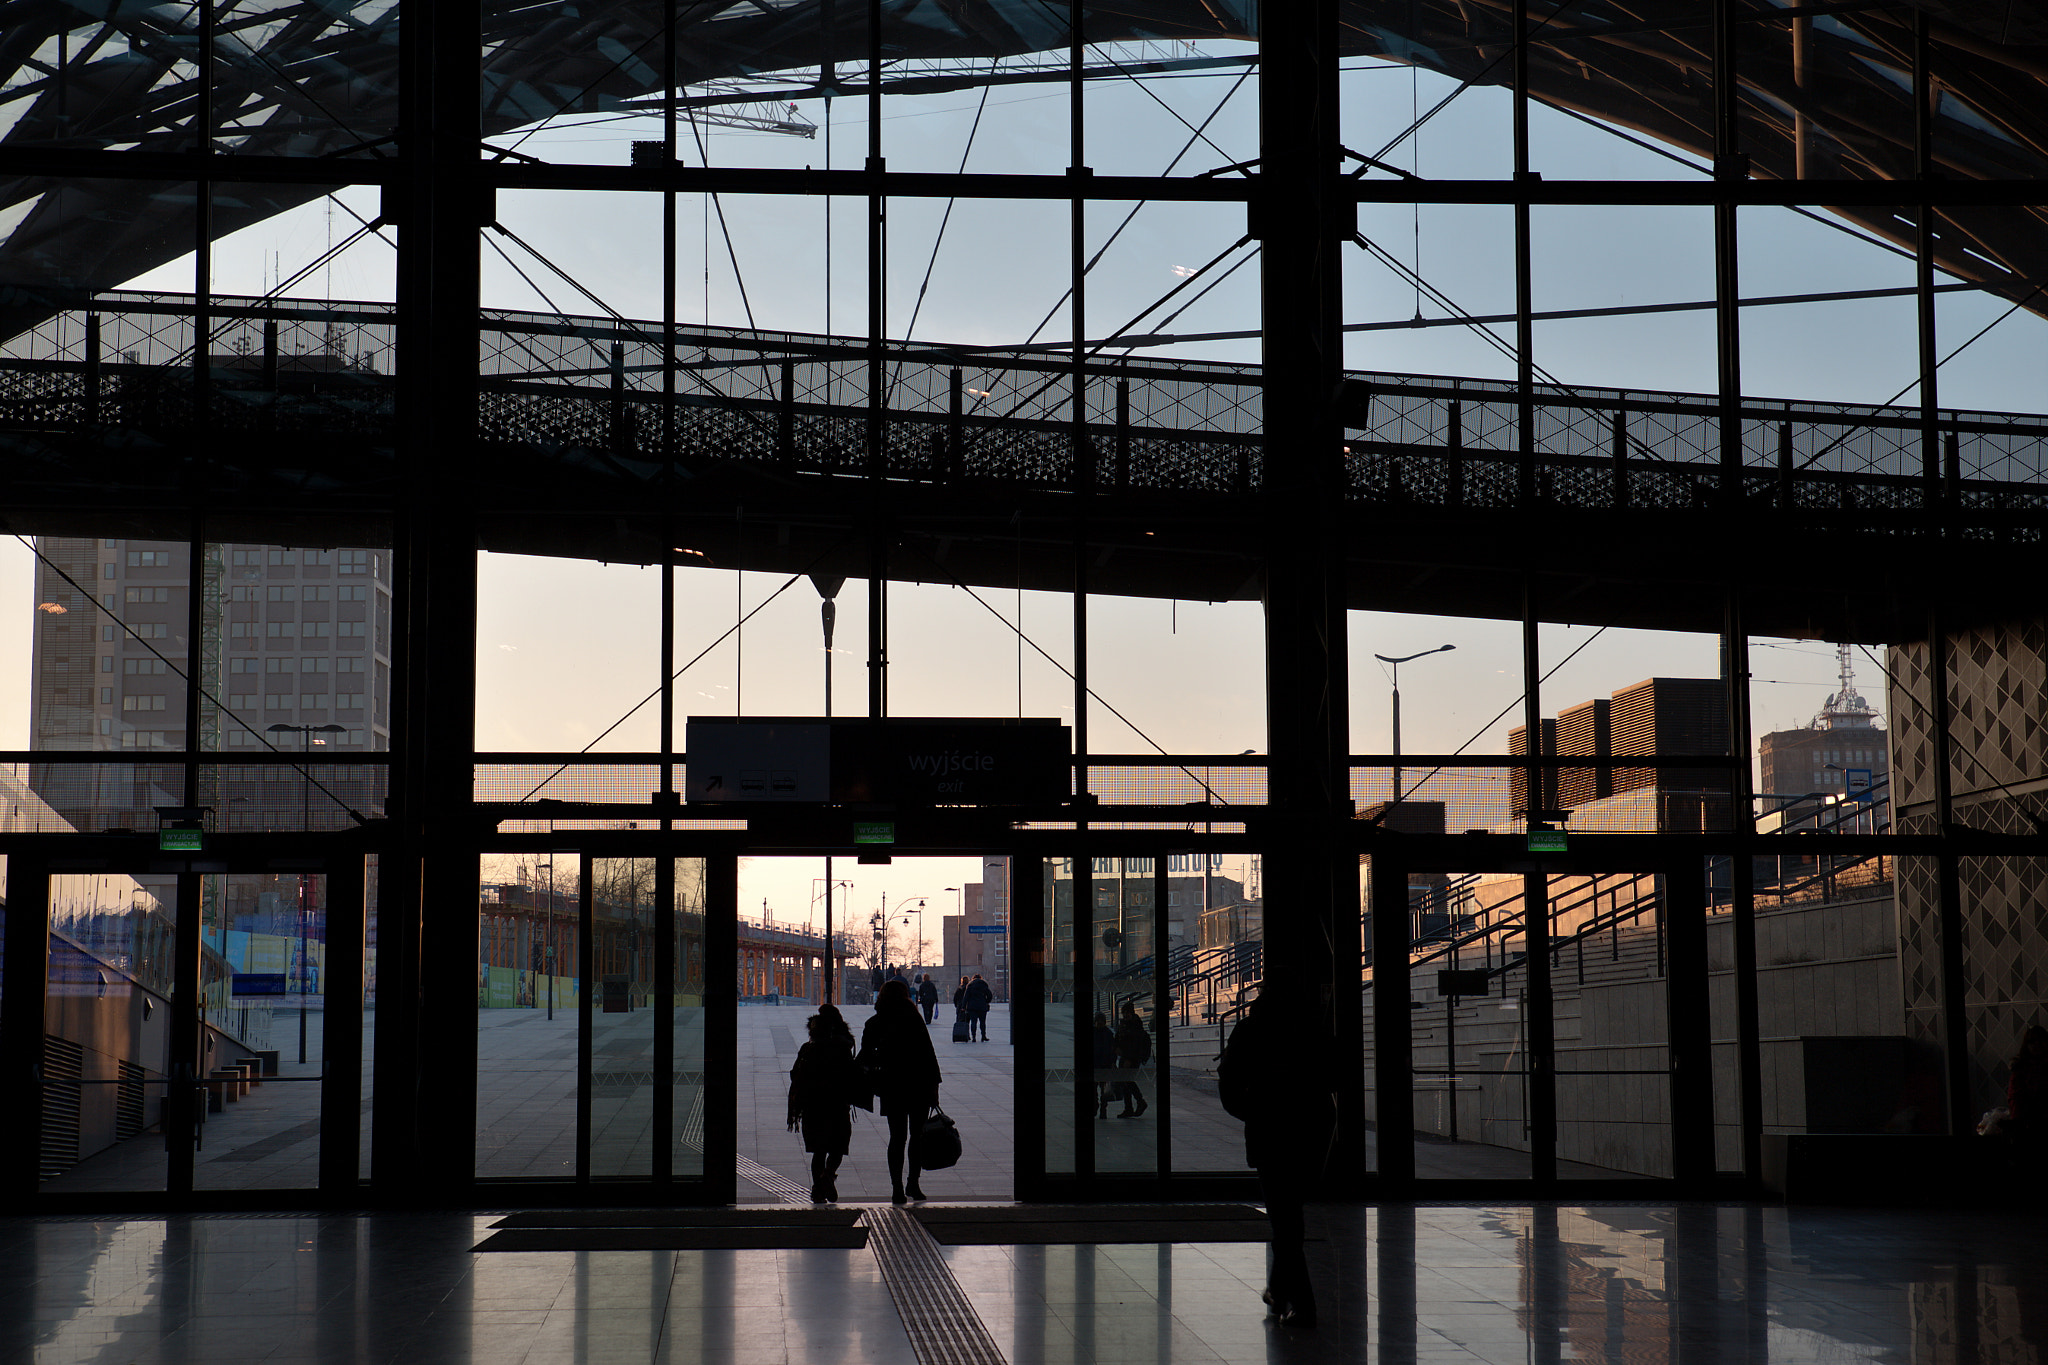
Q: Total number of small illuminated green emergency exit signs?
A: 3